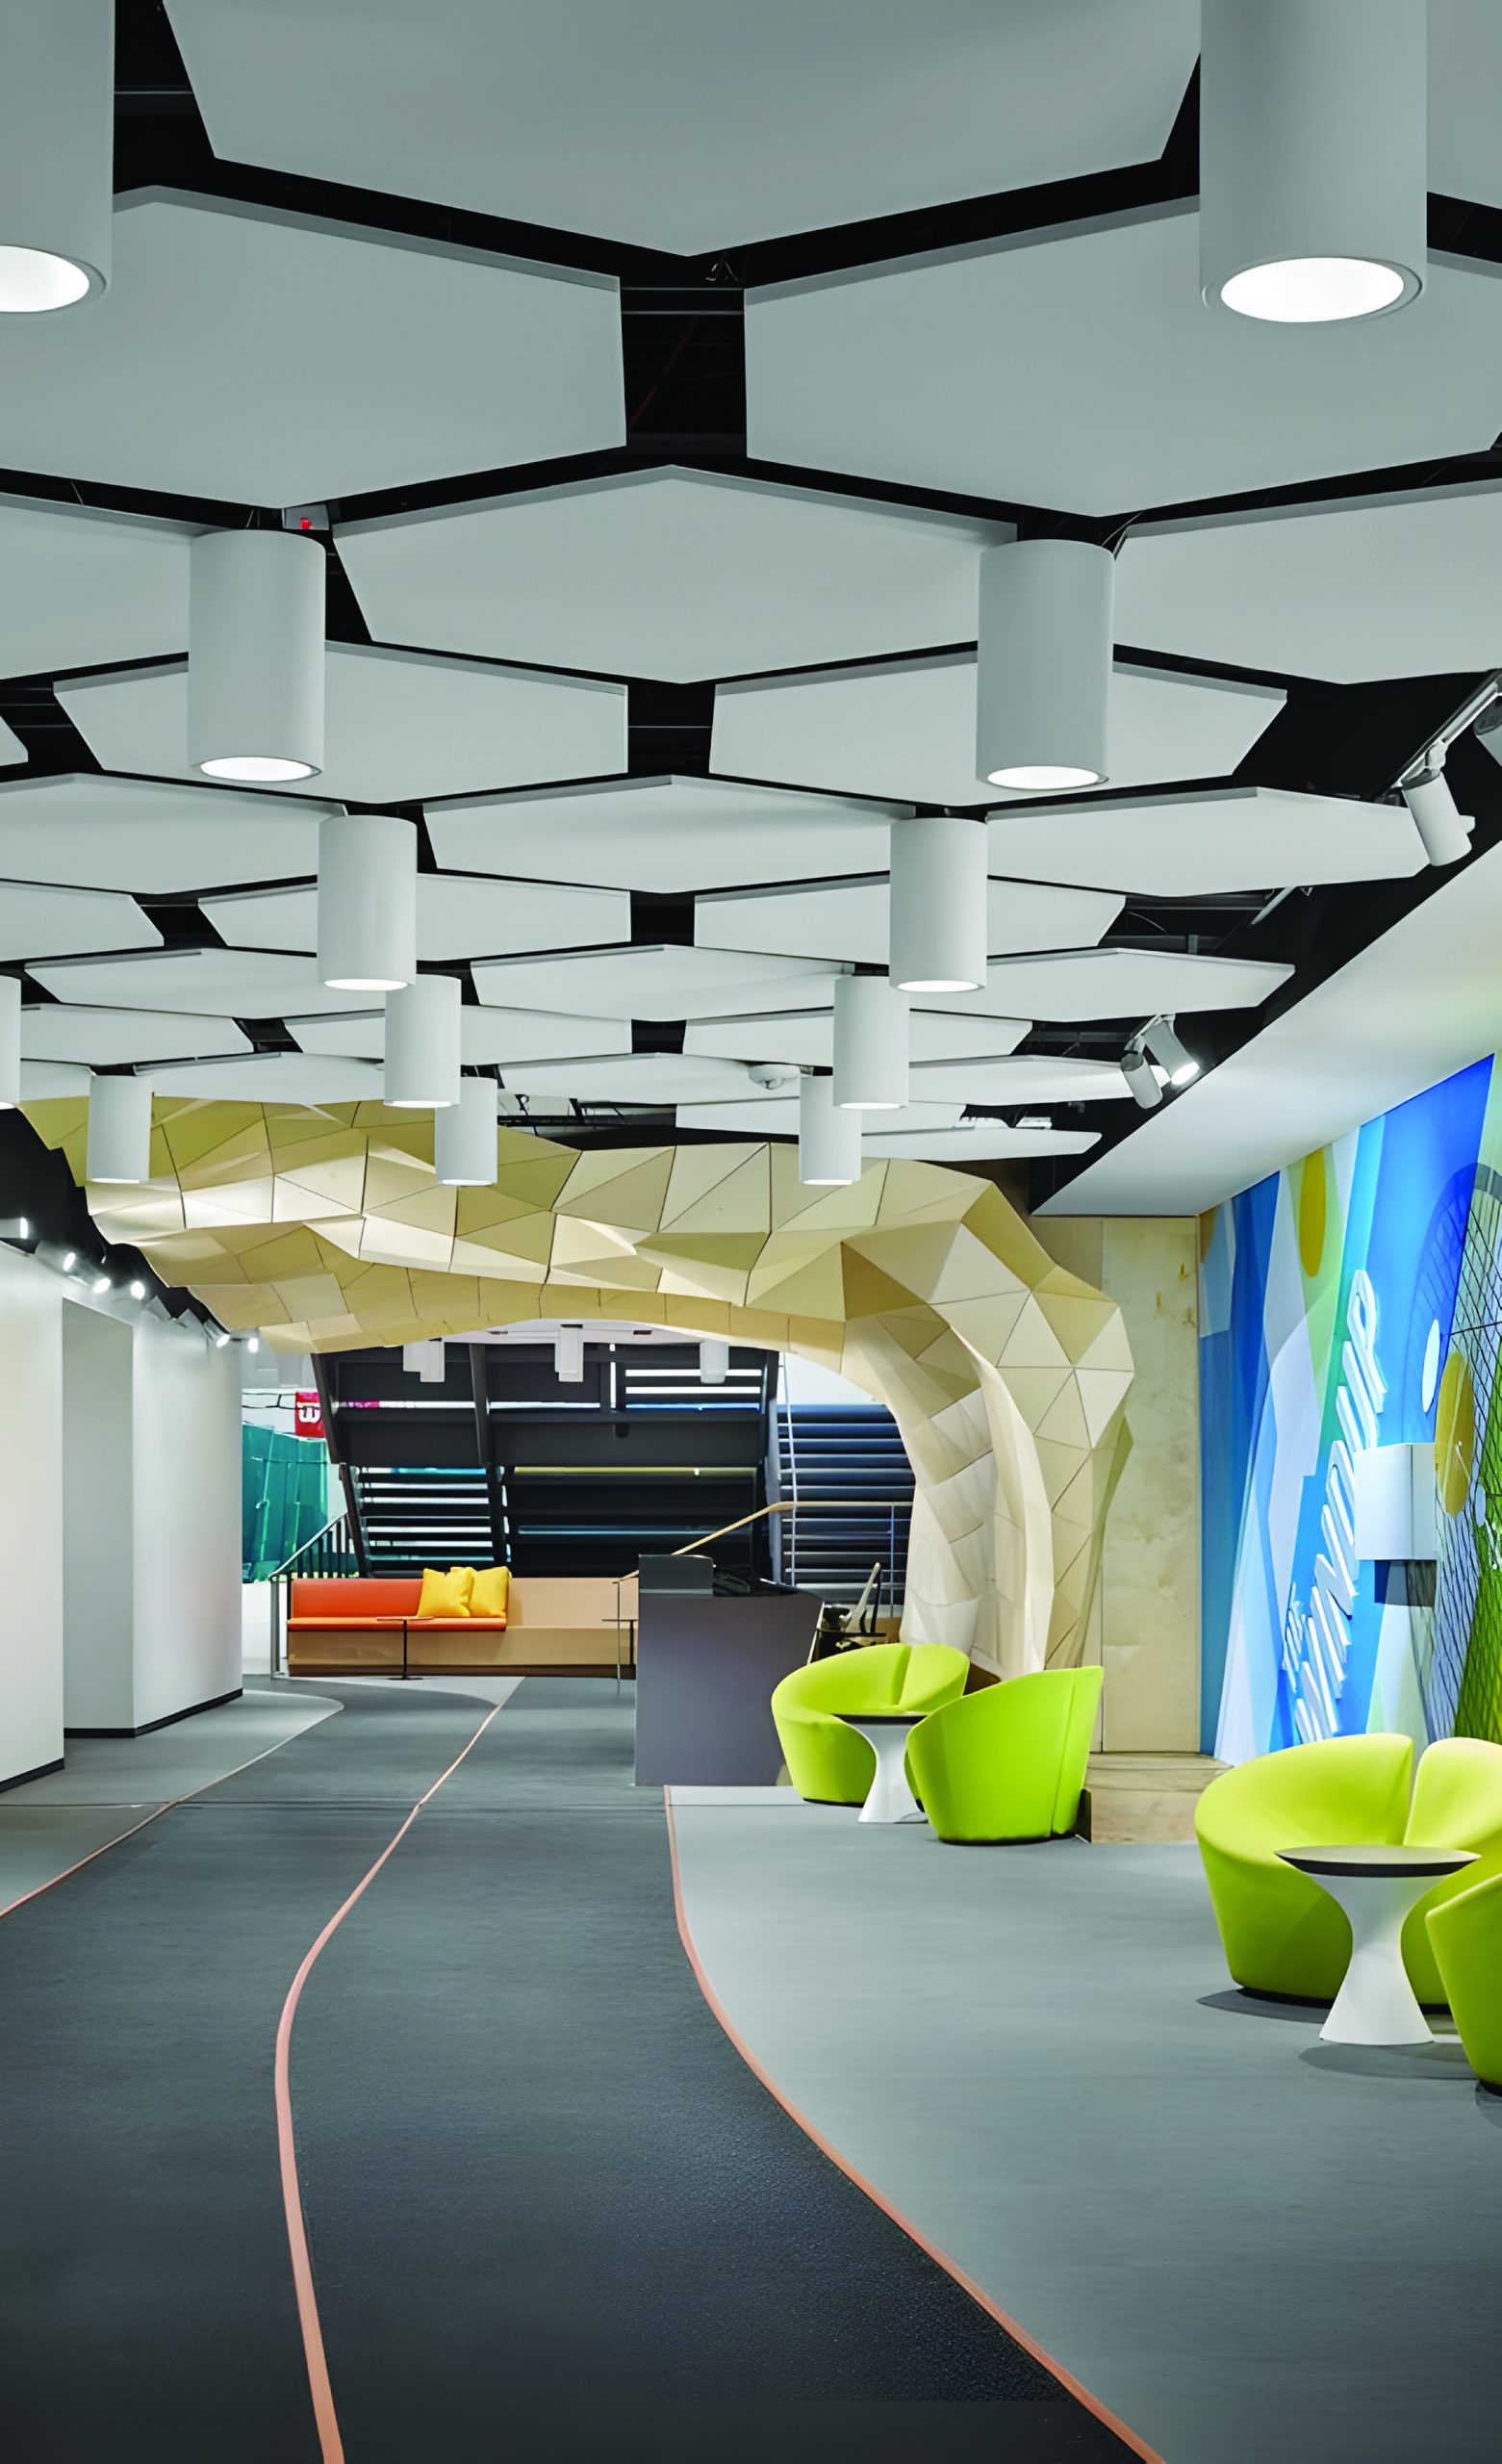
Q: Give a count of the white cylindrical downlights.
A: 12